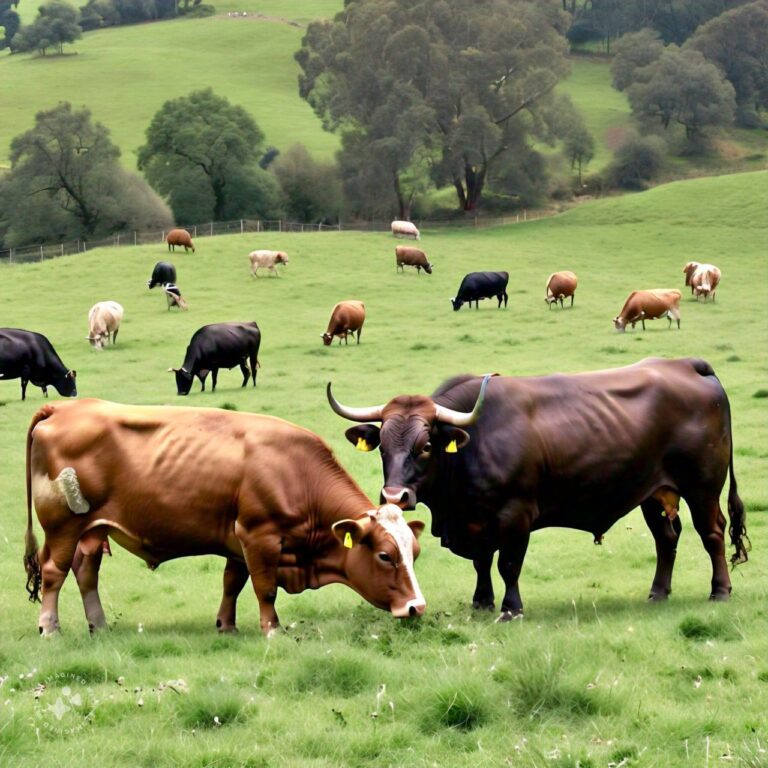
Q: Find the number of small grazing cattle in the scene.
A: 14